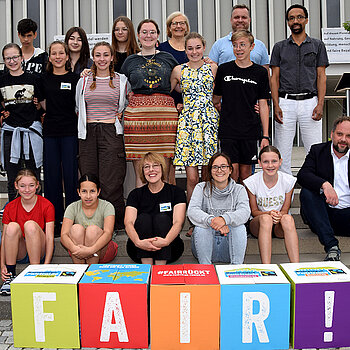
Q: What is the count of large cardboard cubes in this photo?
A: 5